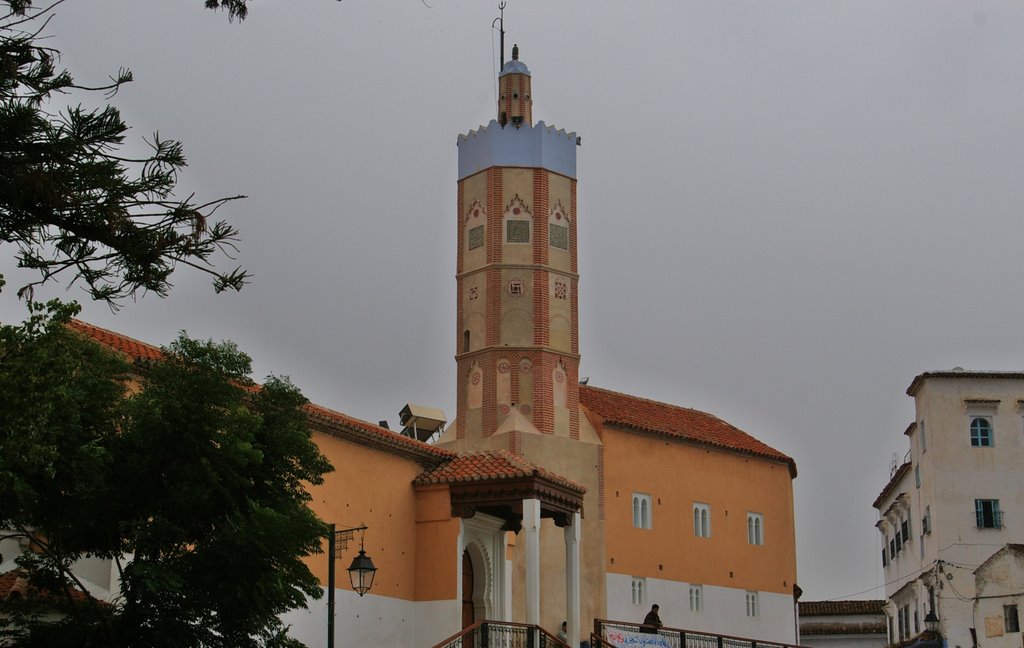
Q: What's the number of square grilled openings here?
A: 3